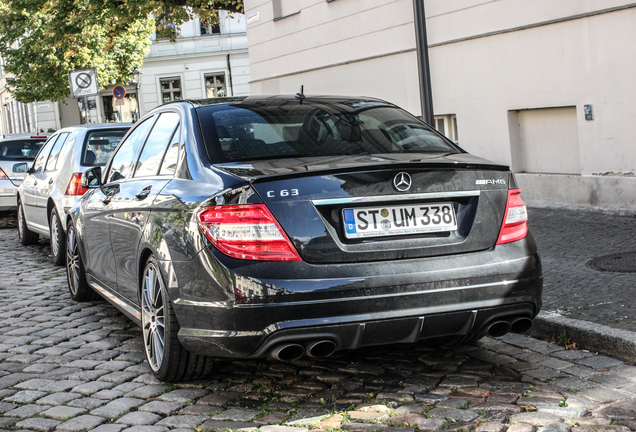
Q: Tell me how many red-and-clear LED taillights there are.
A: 2